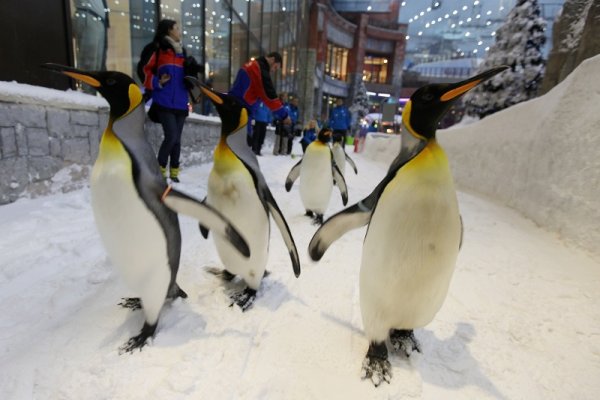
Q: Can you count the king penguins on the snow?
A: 5